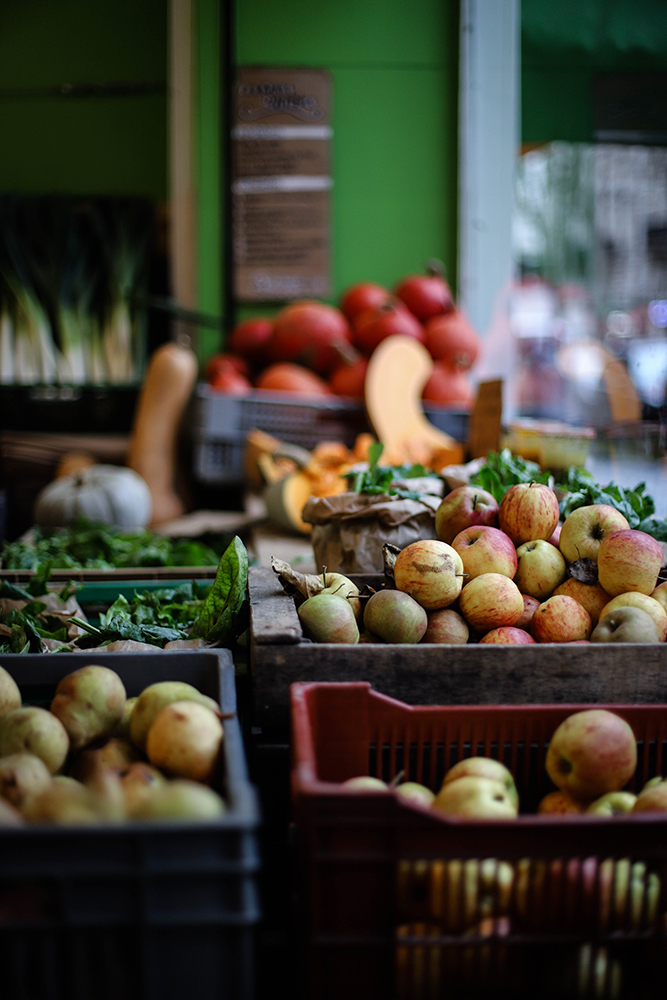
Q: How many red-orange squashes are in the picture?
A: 11